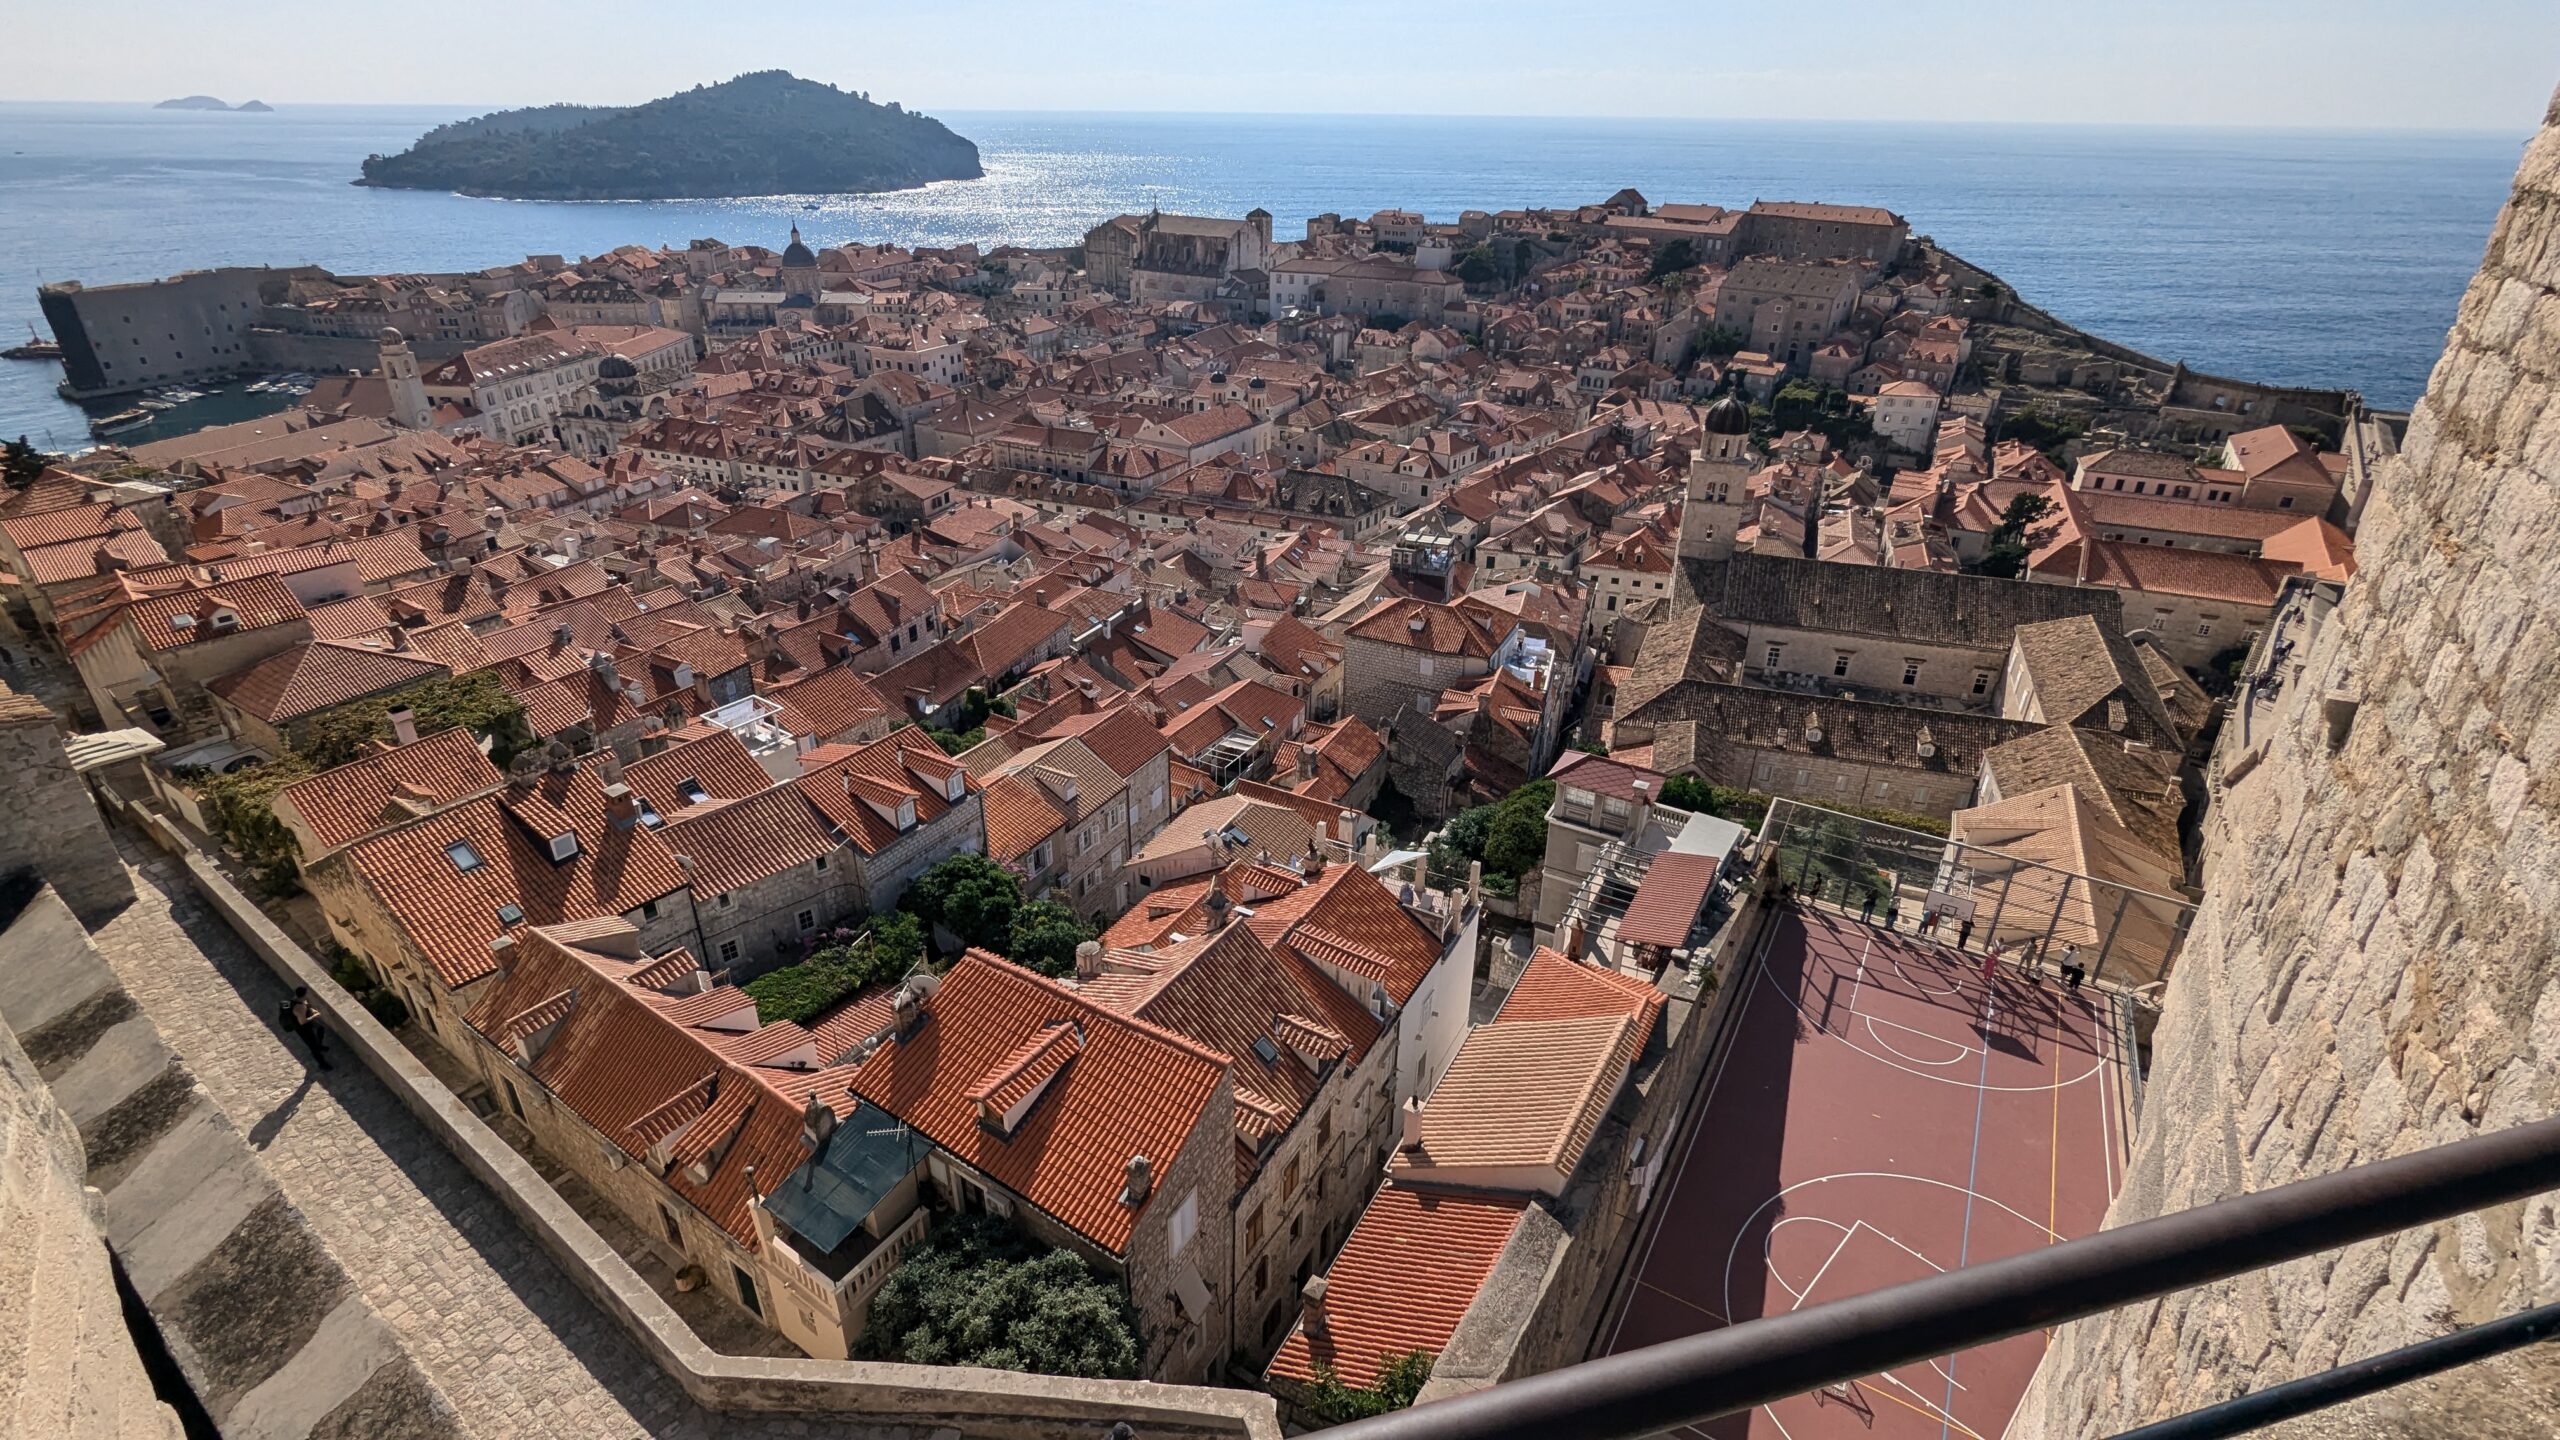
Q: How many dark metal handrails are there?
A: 2